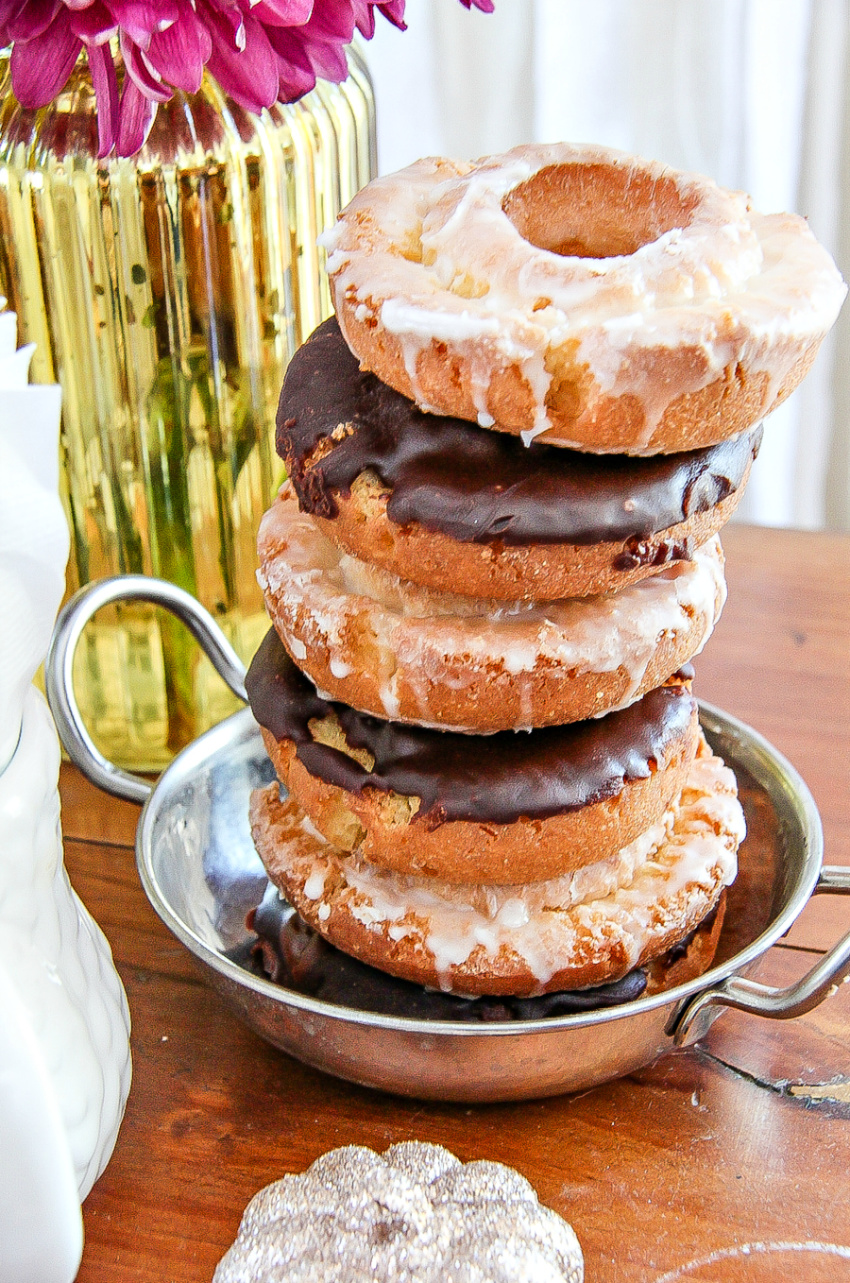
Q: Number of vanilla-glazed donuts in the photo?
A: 3